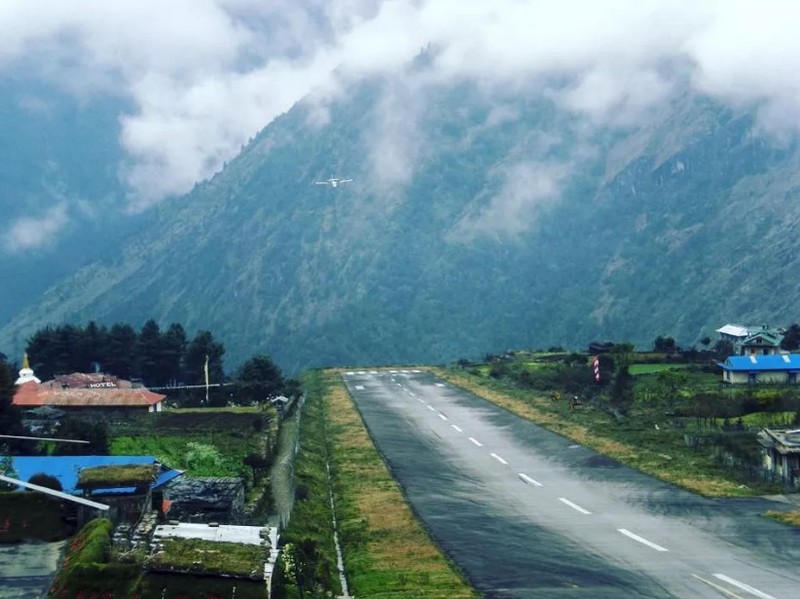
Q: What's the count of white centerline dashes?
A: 14